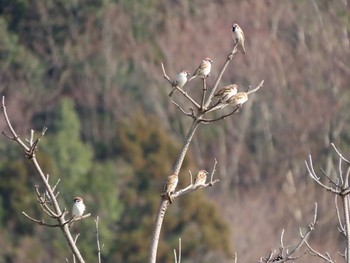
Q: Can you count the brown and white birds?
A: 8